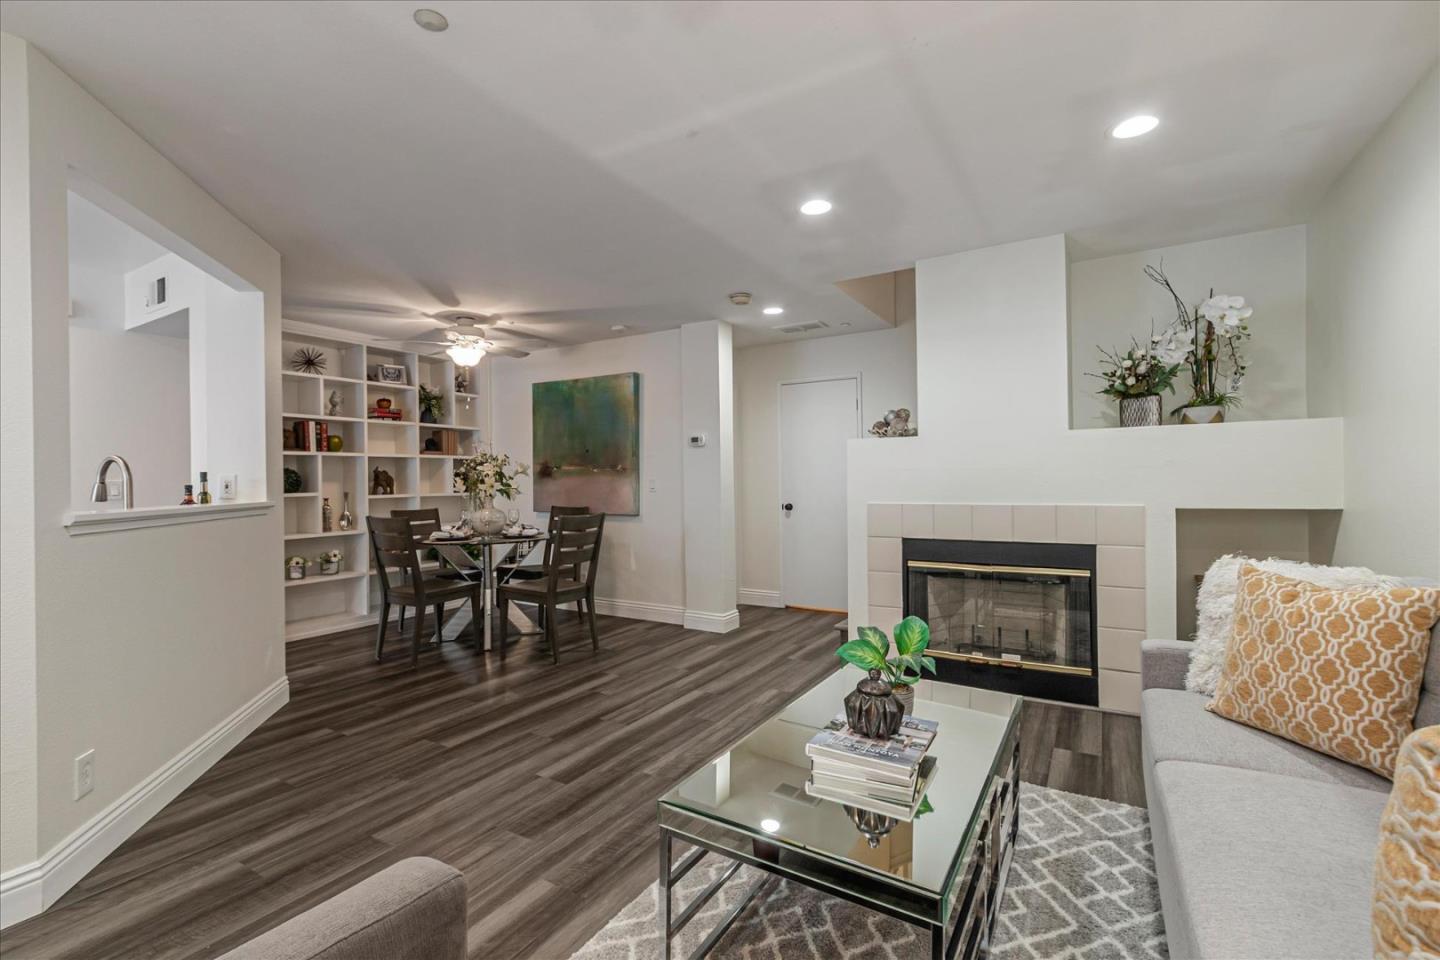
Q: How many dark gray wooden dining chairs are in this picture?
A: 4